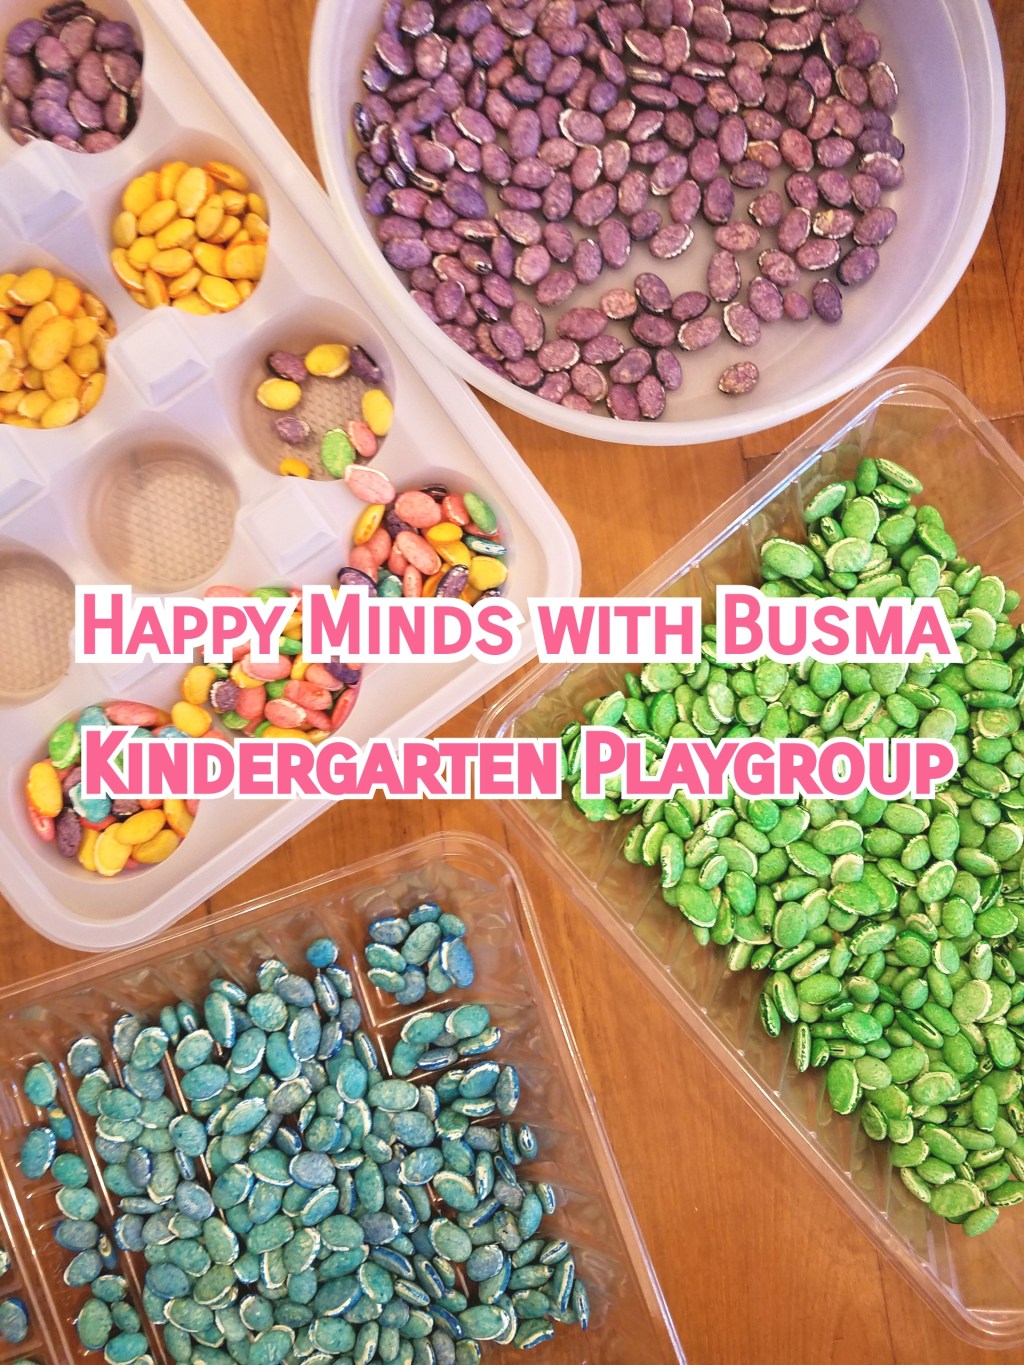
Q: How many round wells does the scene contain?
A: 9